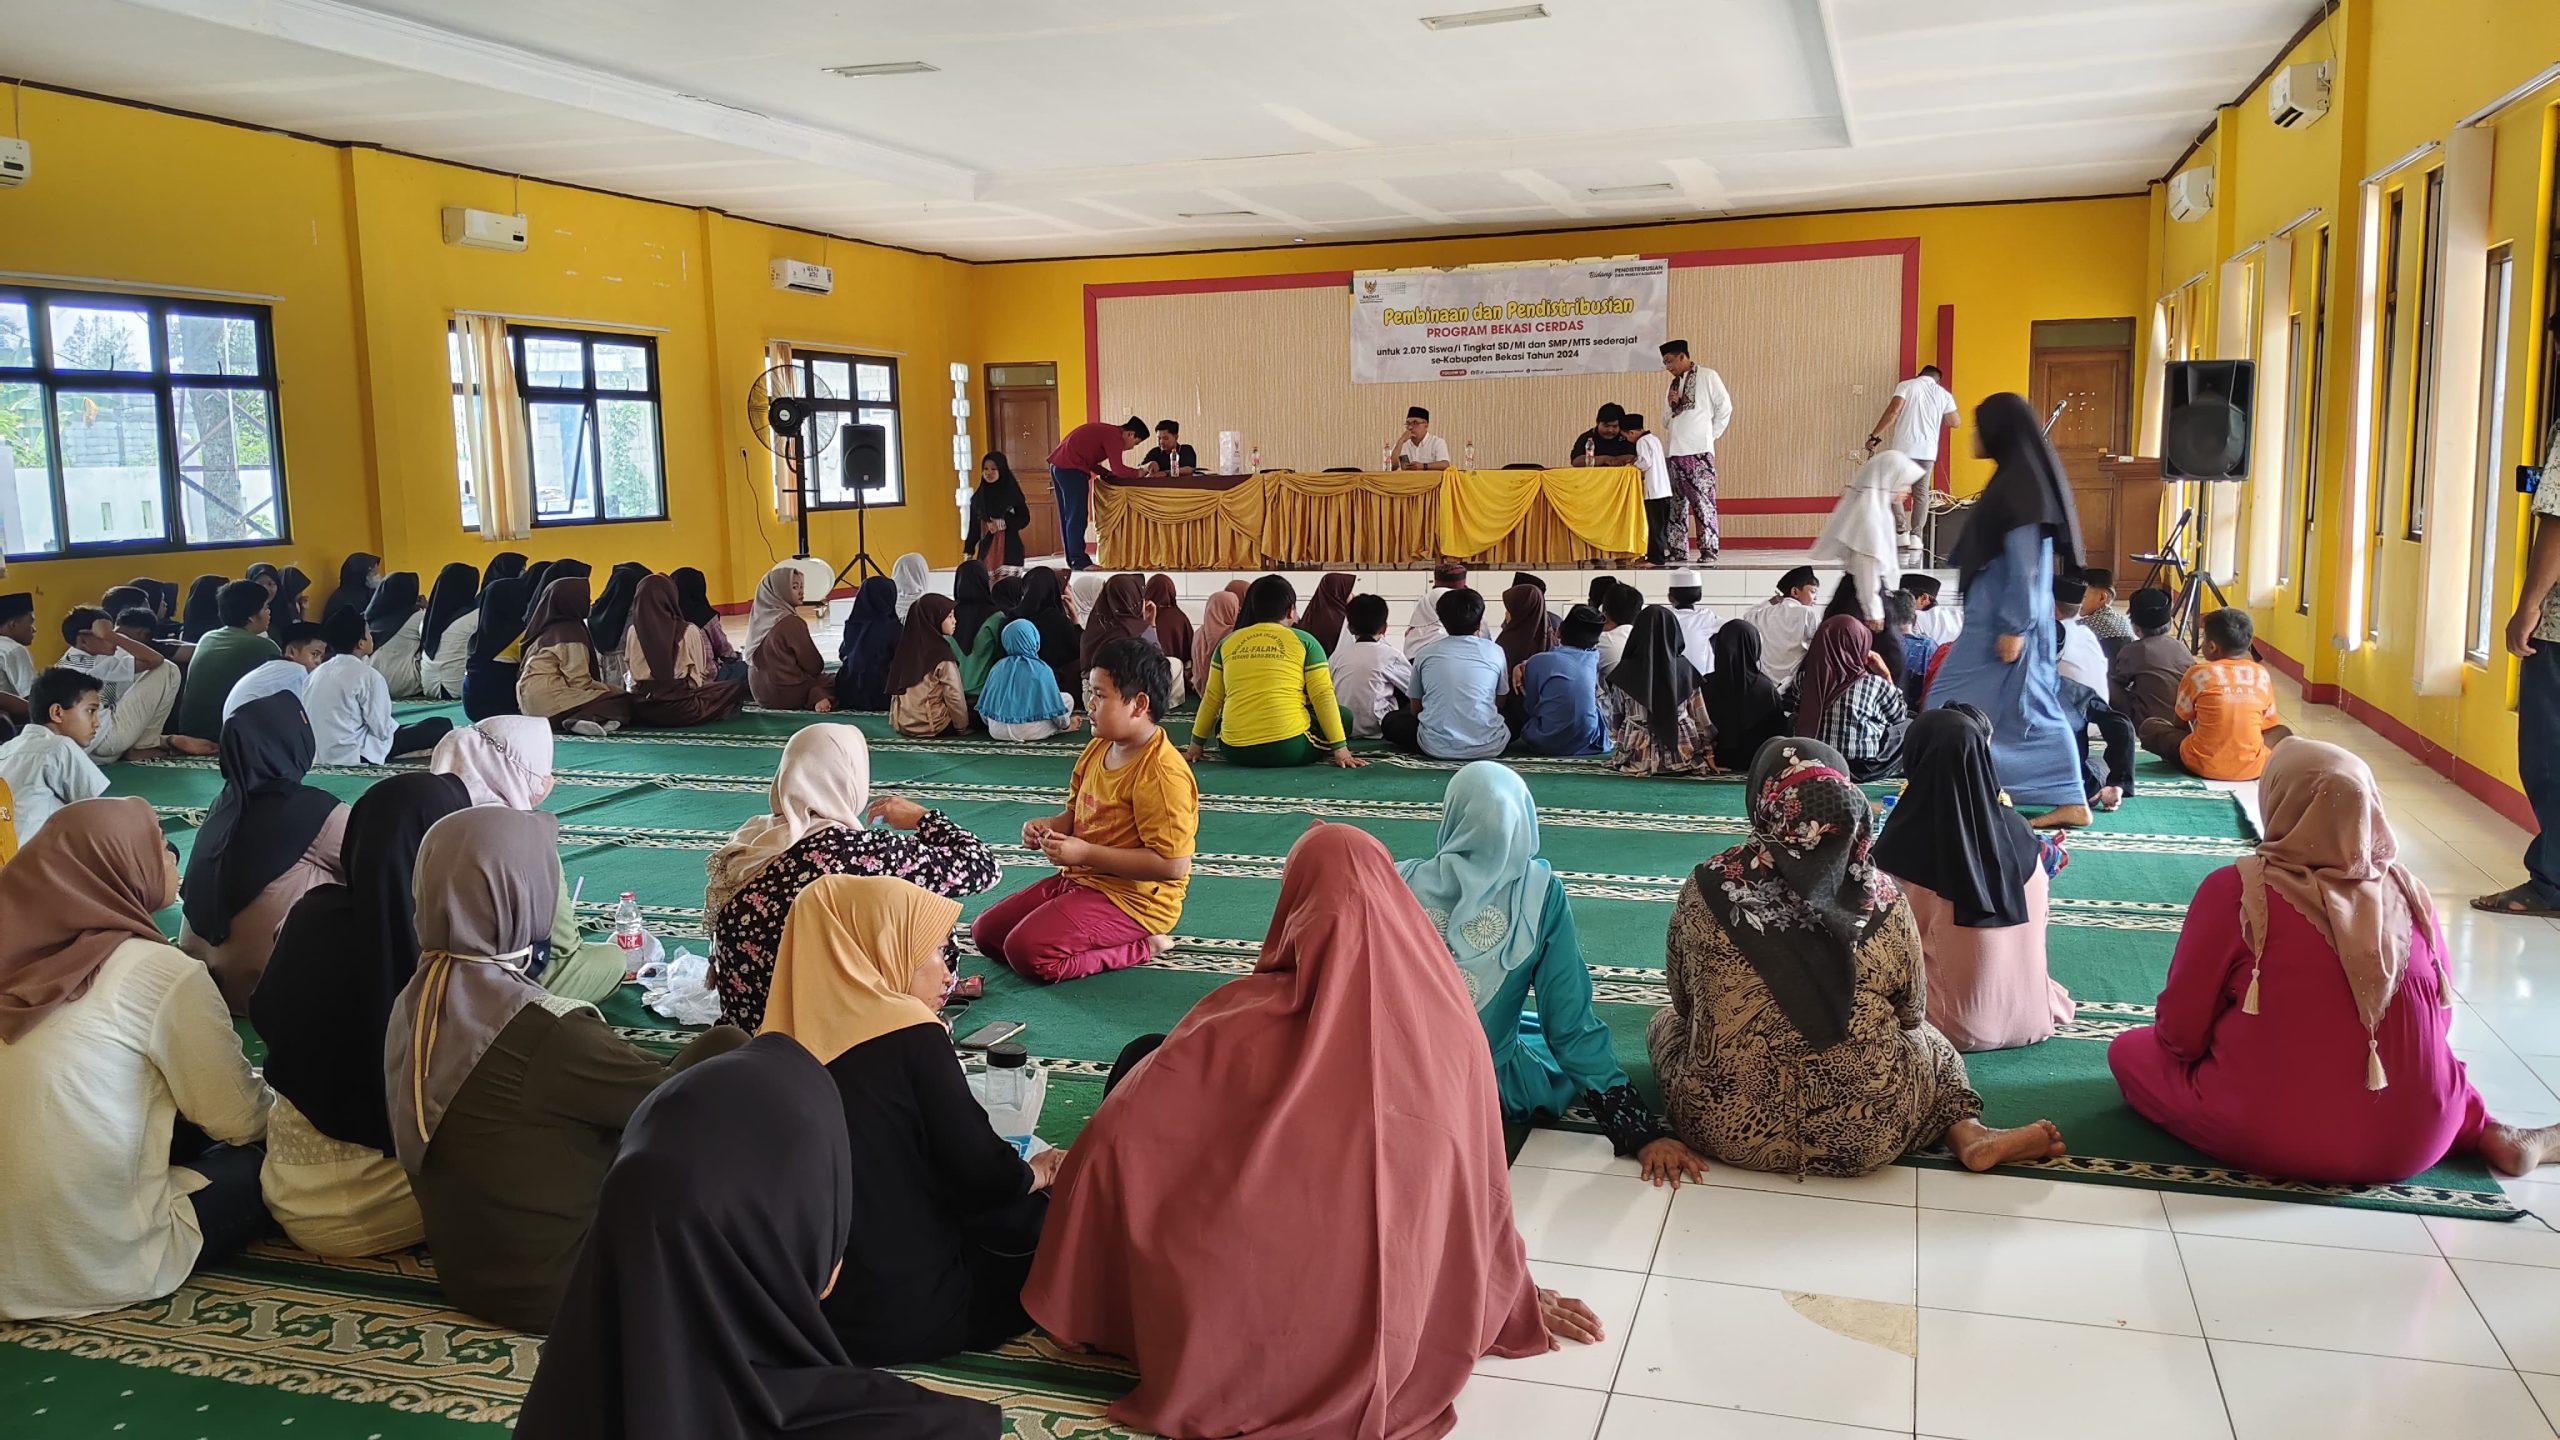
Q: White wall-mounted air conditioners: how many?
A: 5